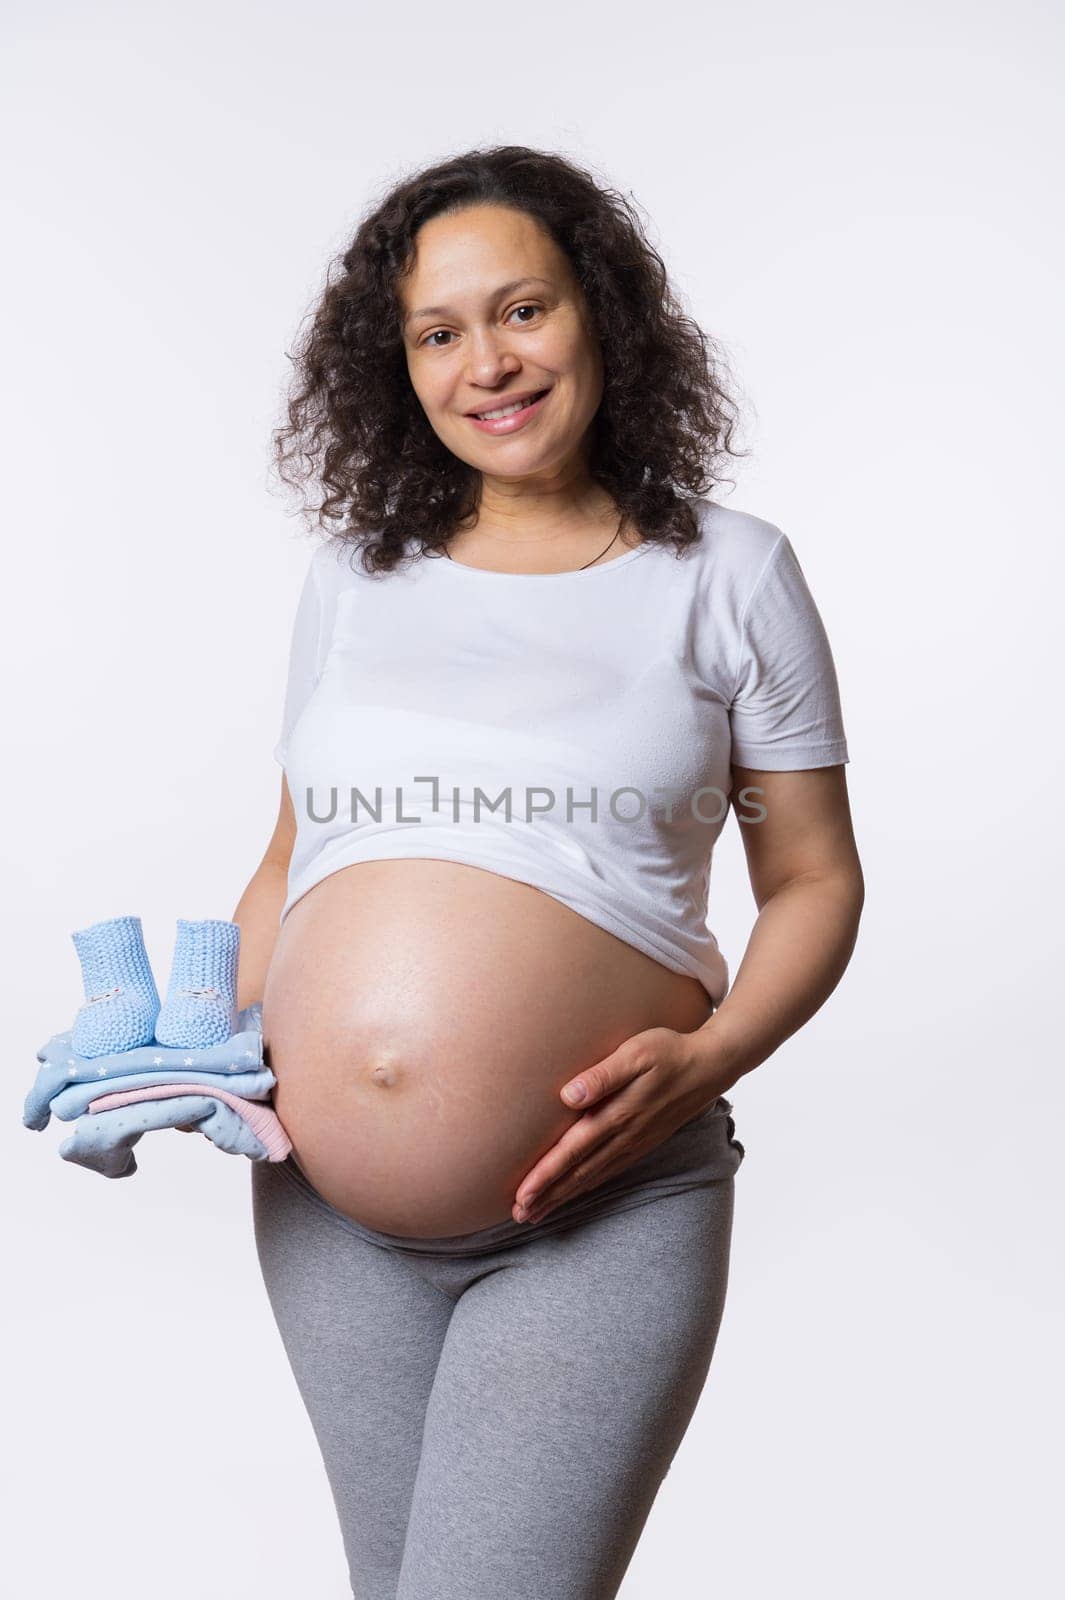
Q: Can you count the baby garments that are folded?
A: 4